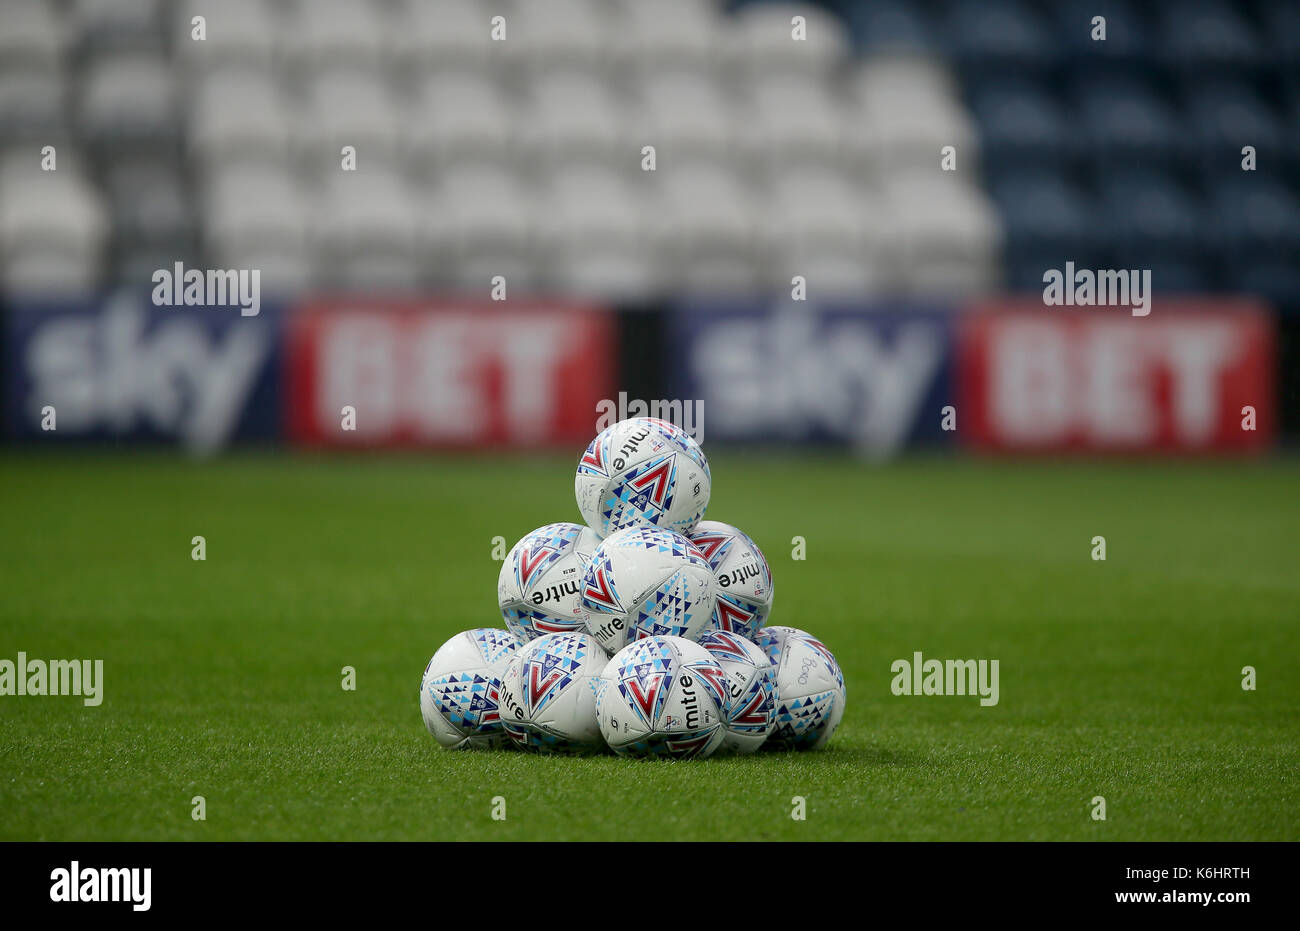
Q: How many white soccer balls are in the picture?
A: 9